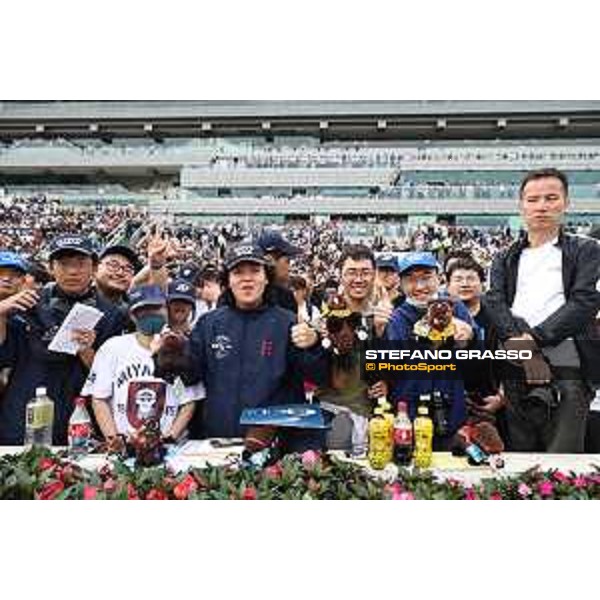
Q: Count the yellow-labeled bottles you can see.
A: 3